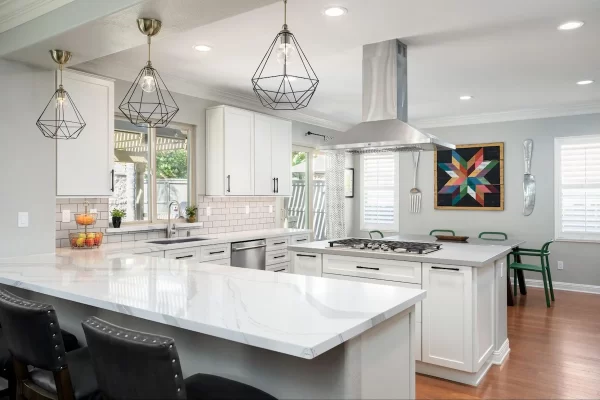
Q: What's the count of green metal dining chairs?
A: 4